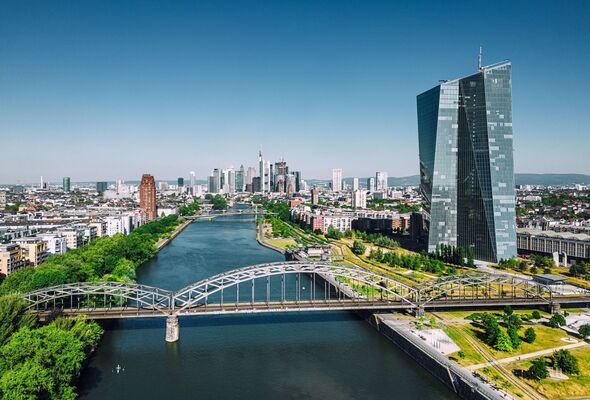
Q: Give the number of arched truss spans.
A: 3